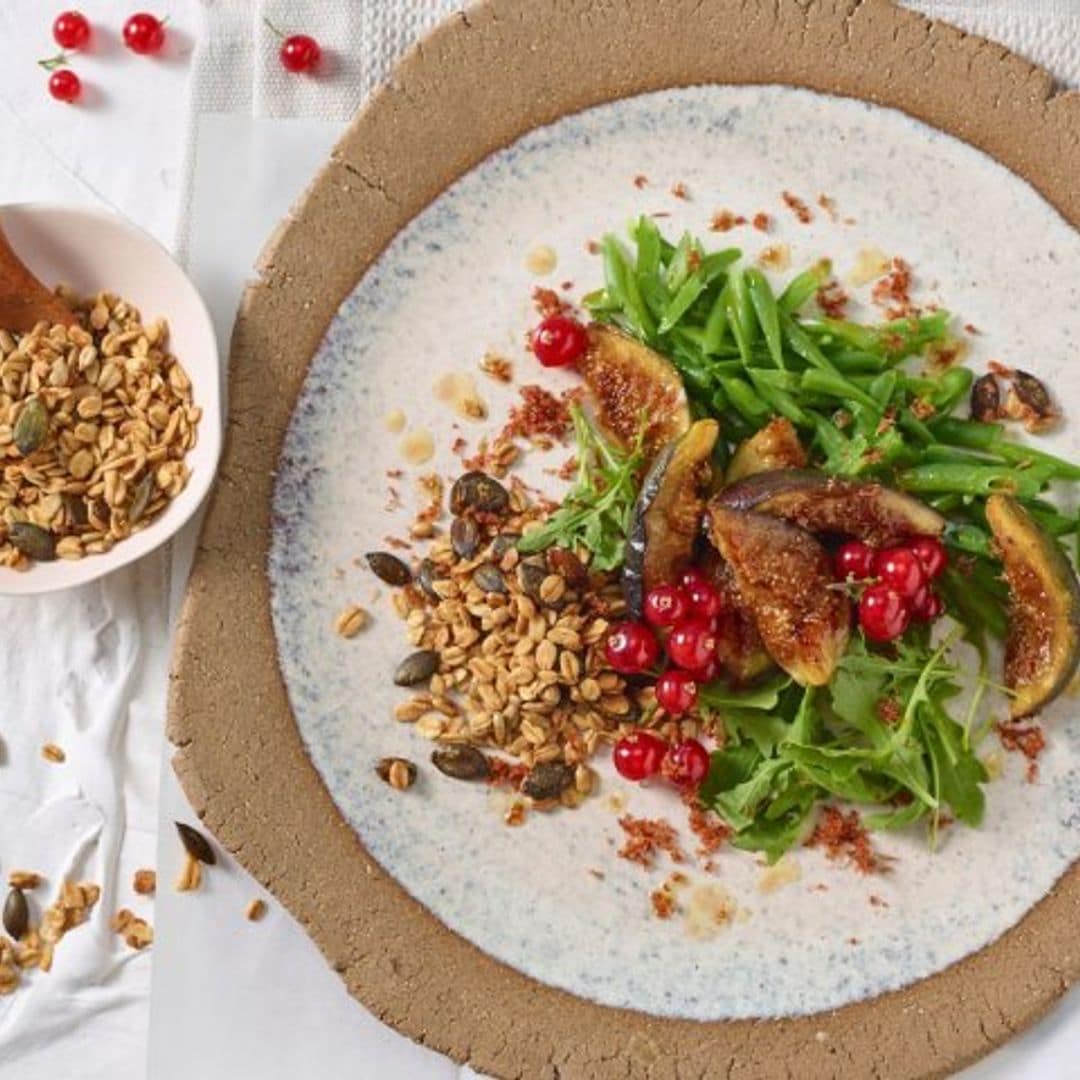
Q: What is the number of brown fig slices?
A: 7